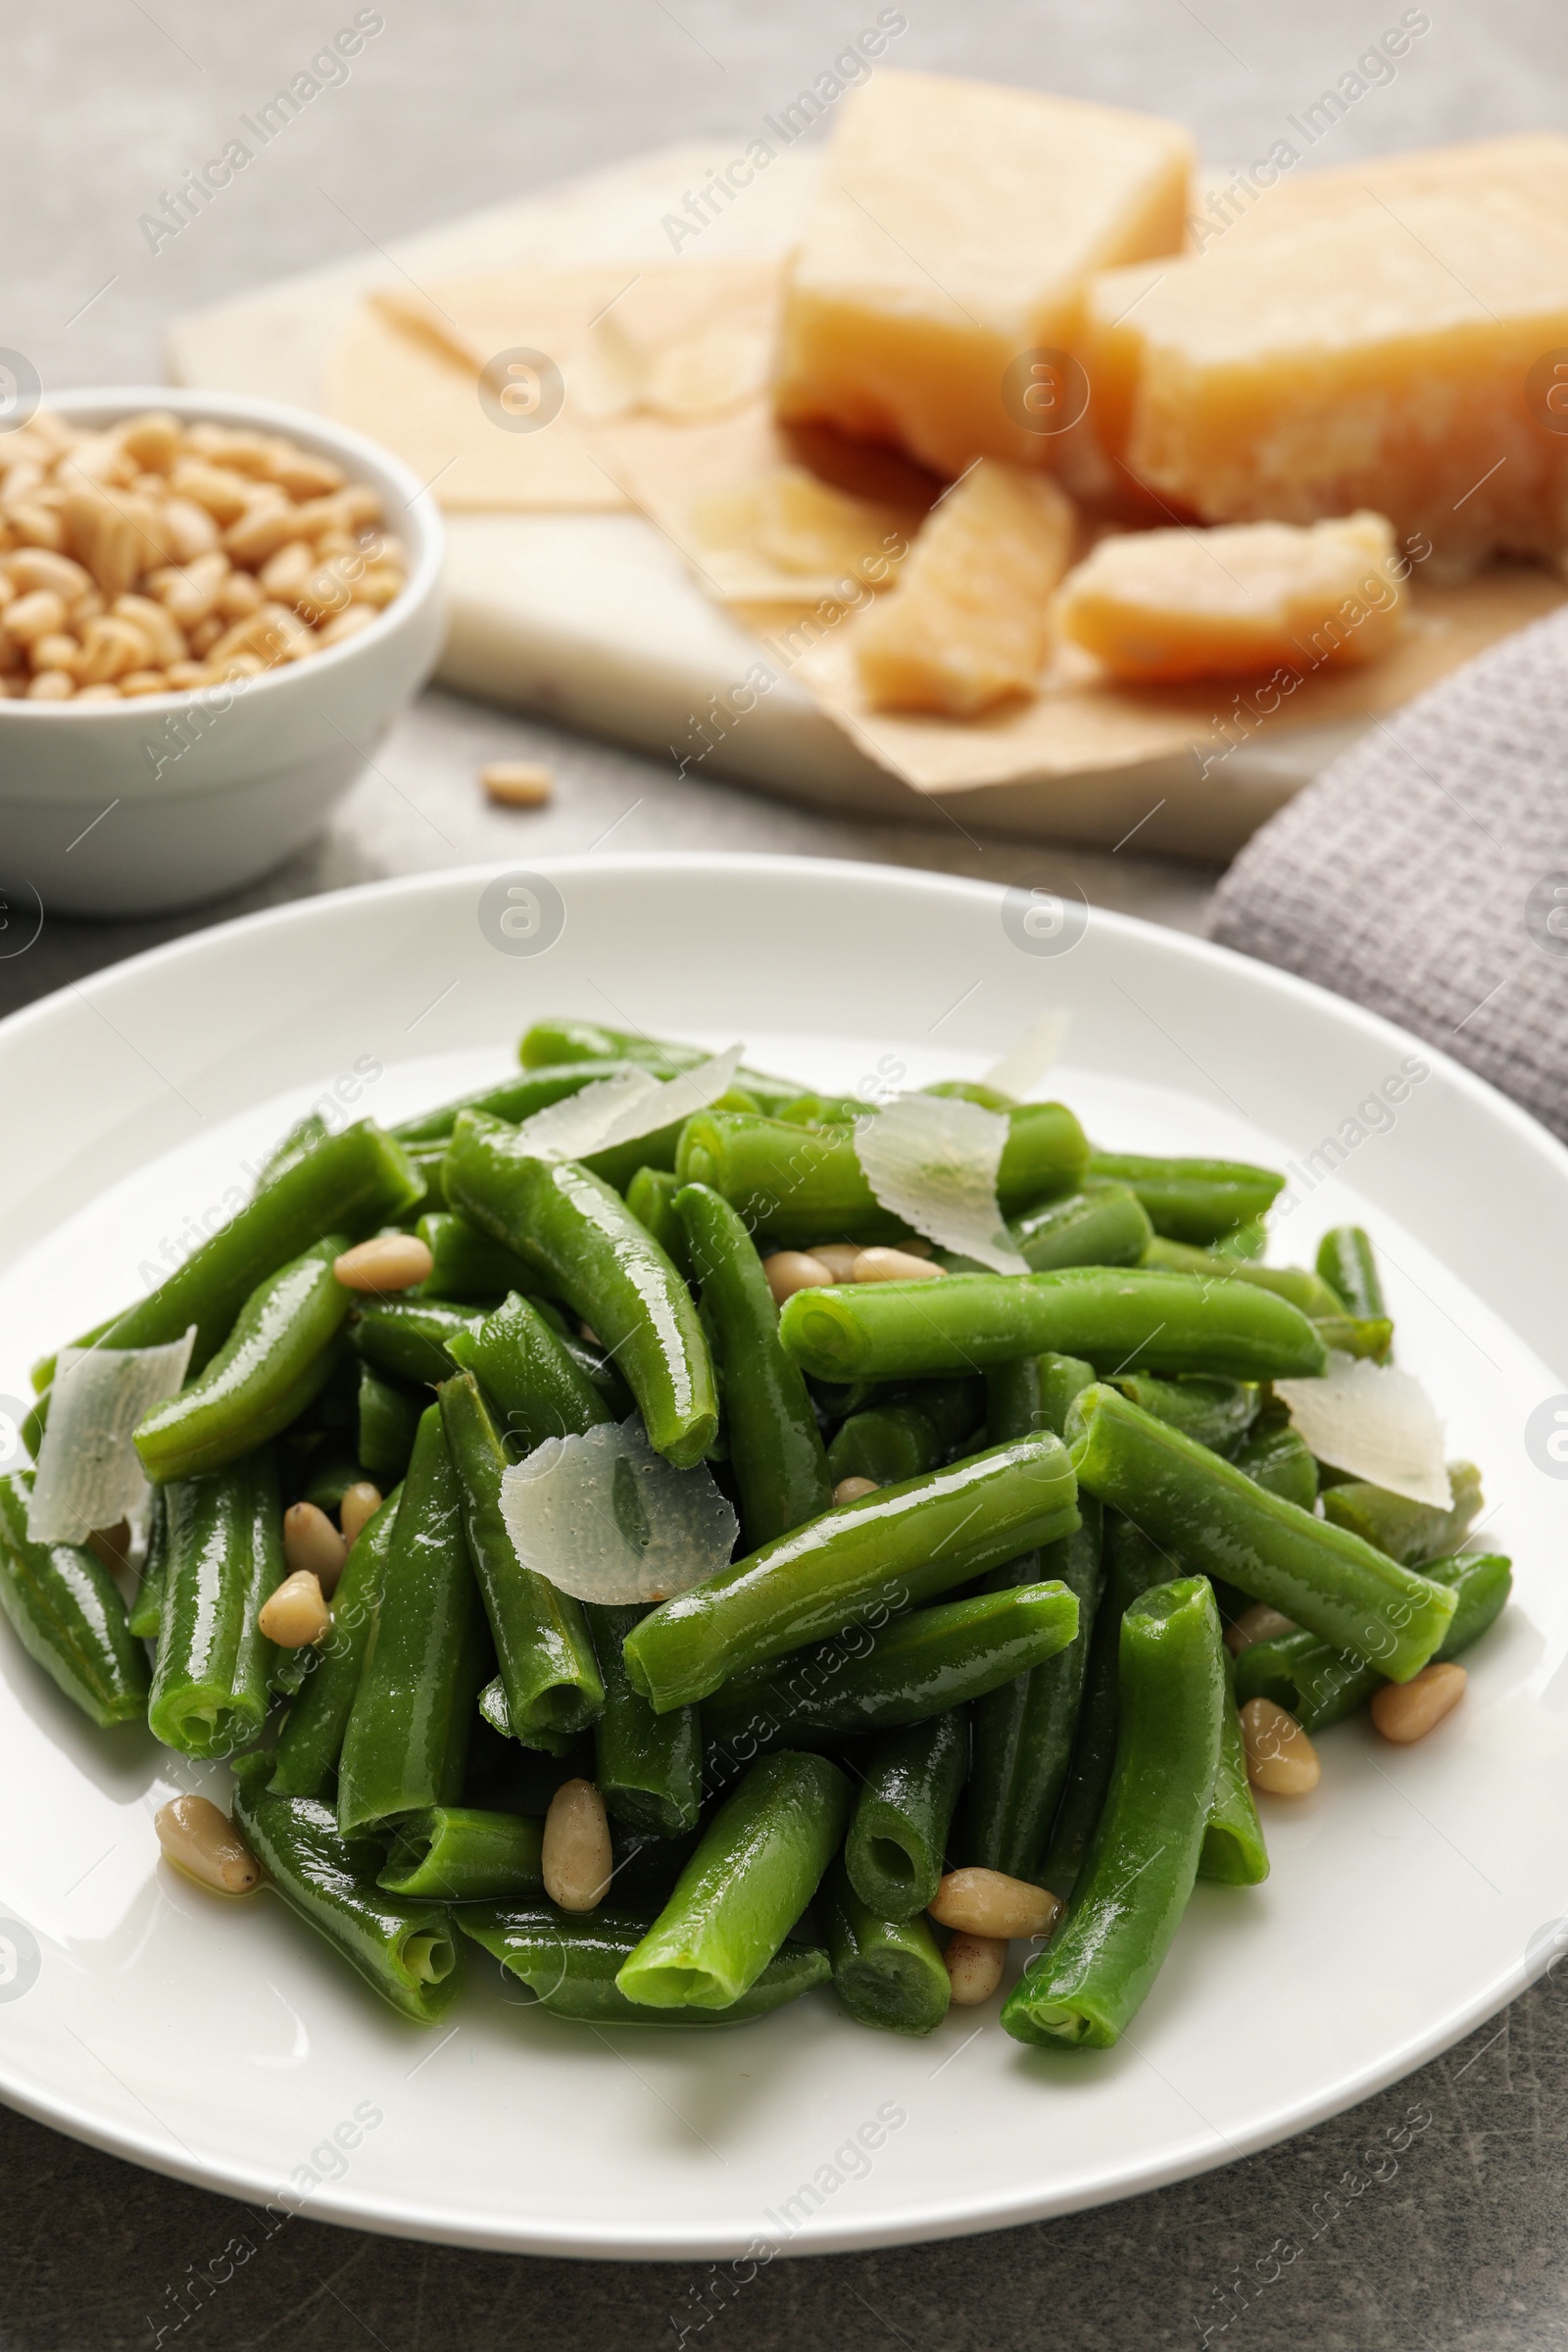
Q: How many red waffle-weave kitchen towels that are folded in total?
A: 0